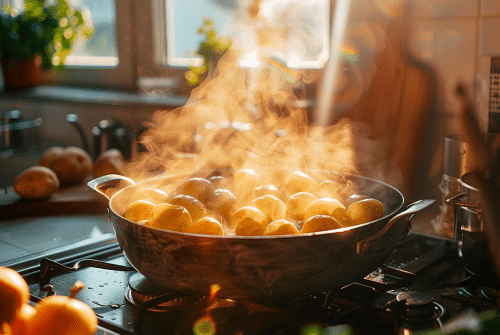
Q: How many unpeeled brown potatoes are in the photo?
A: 4